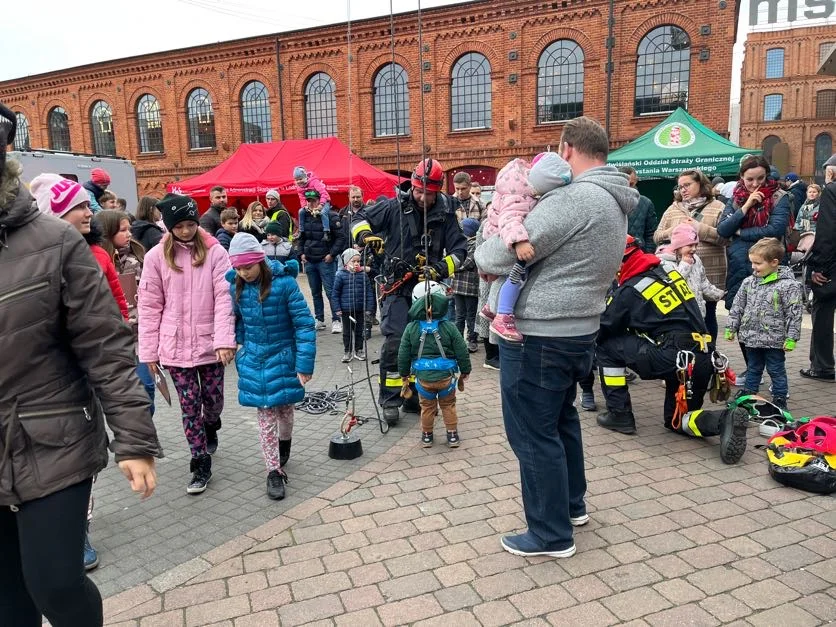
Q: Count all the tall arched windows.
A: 11